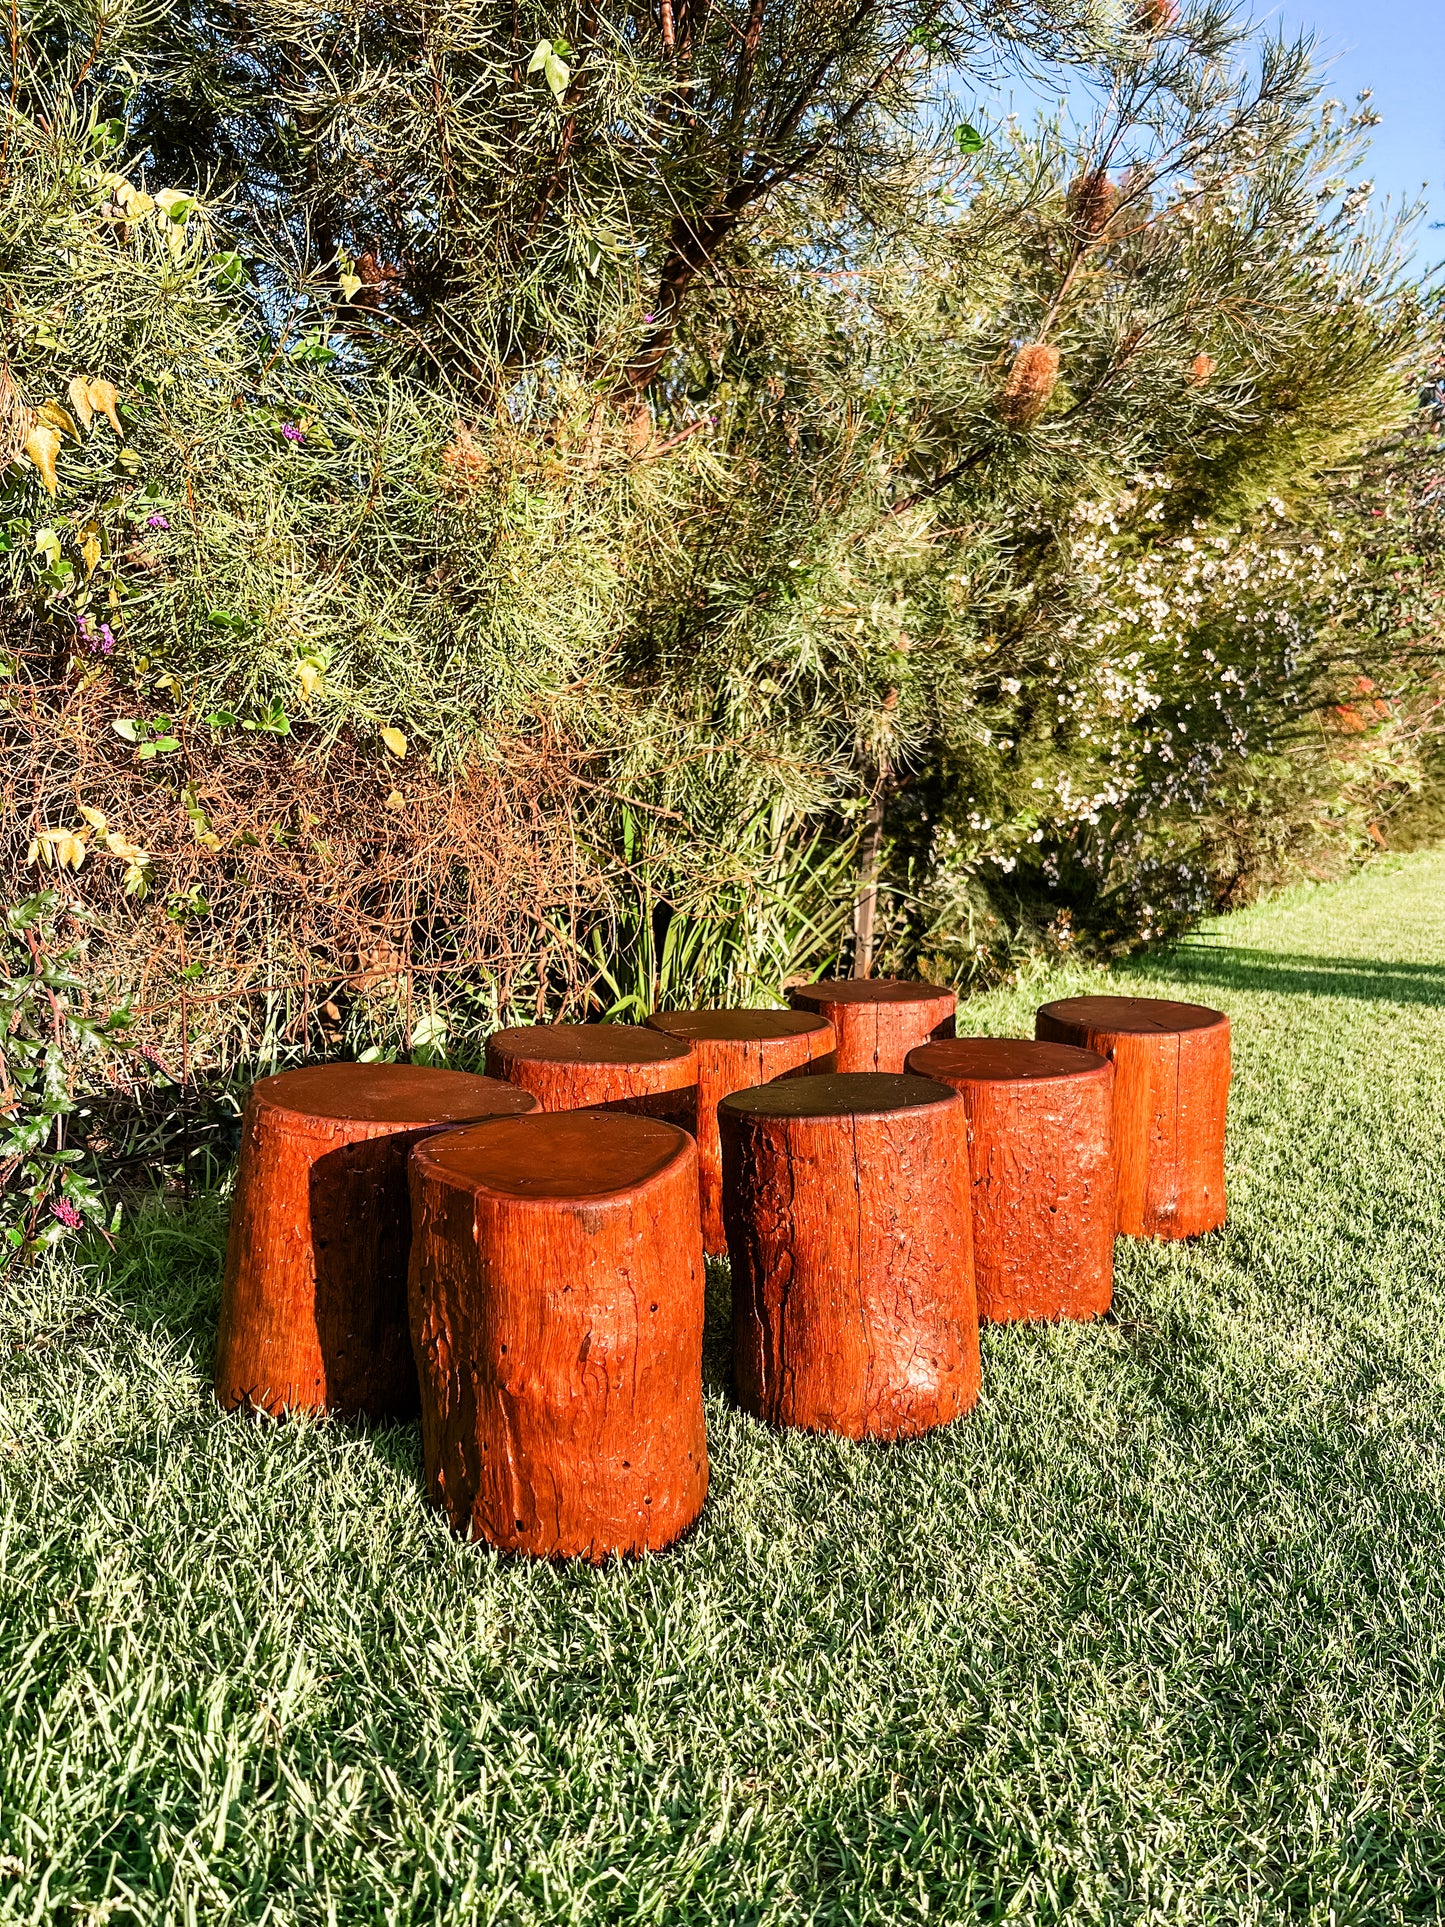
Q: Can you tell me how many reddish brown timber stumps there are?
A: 8